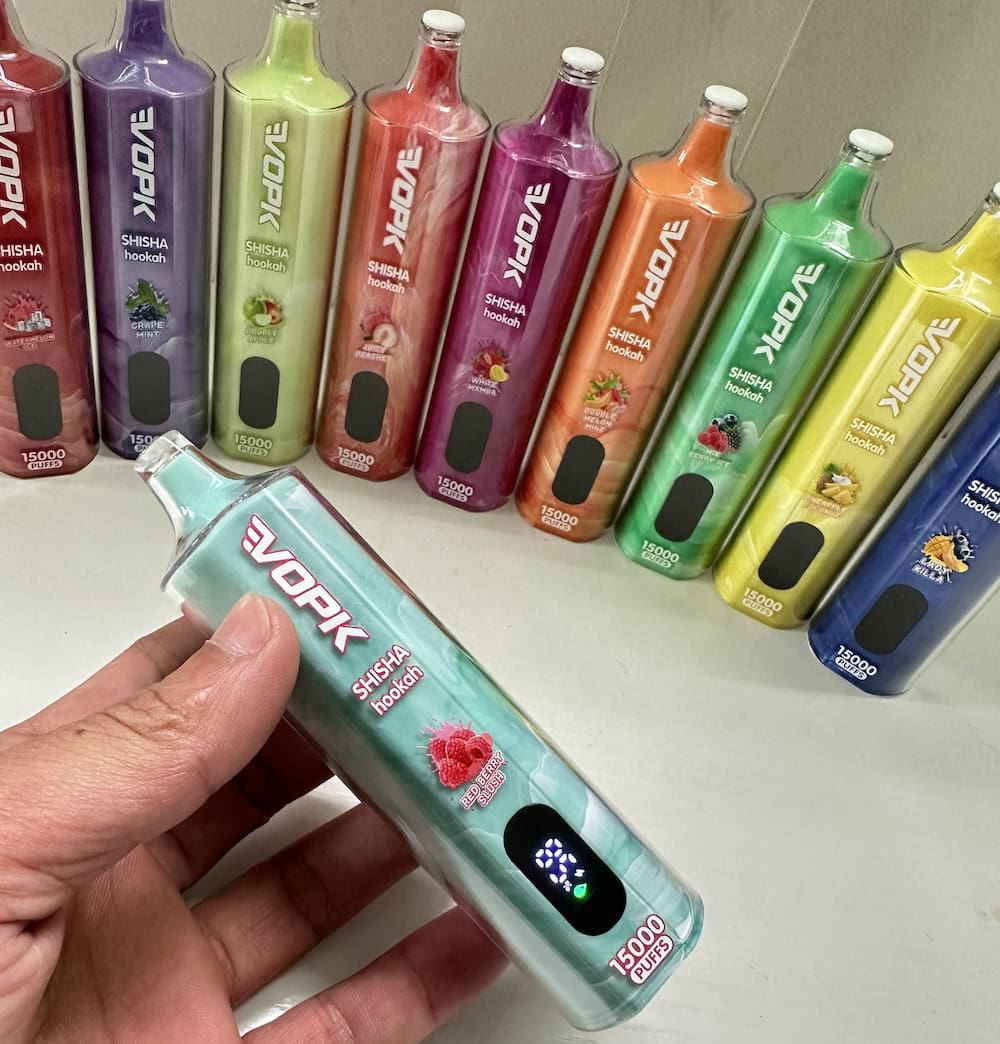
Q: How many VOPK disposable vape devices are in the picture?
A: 10